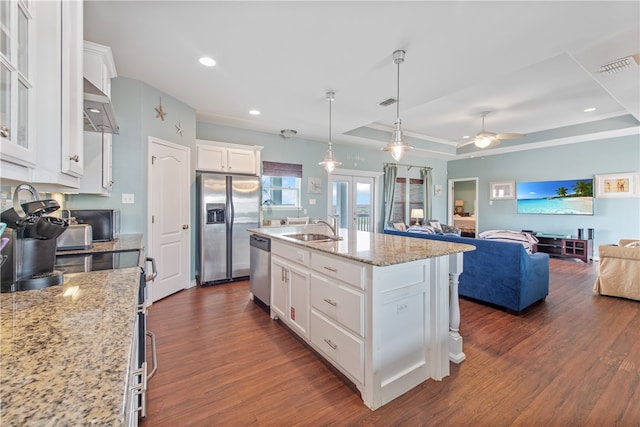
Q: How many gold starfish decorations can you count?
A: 1